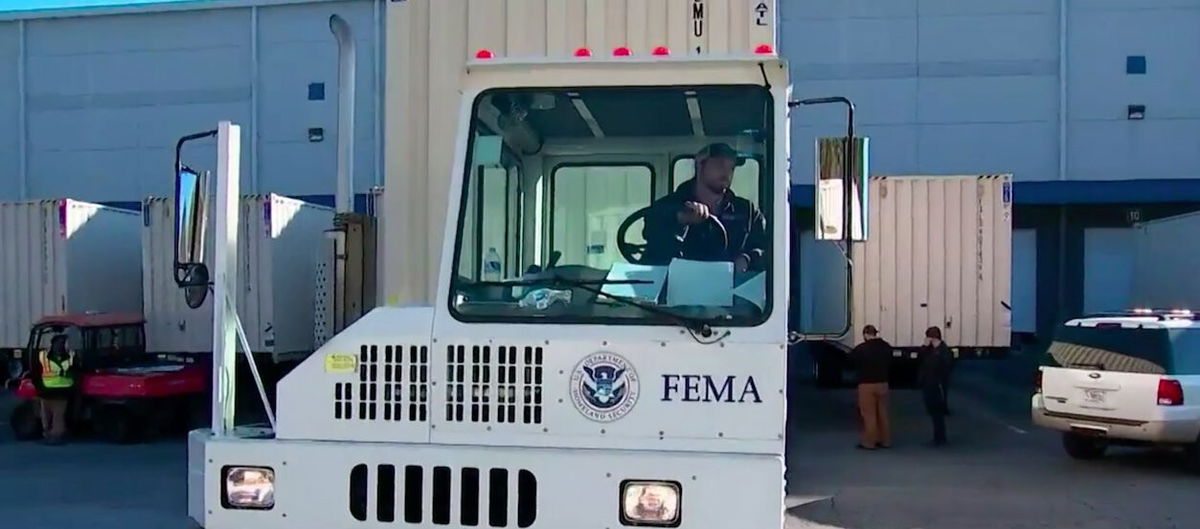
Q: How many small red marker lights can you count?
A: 5